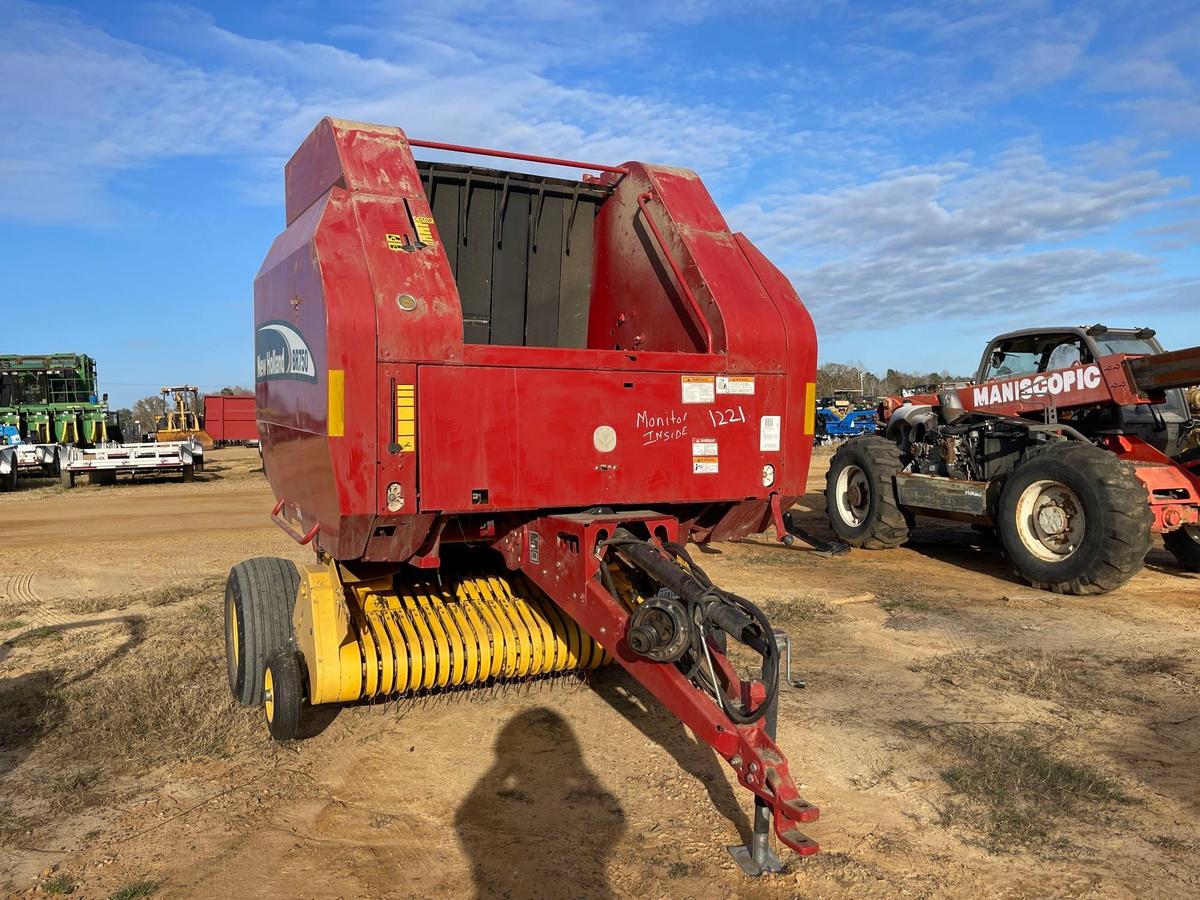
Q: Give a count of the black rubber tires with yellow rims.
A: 2